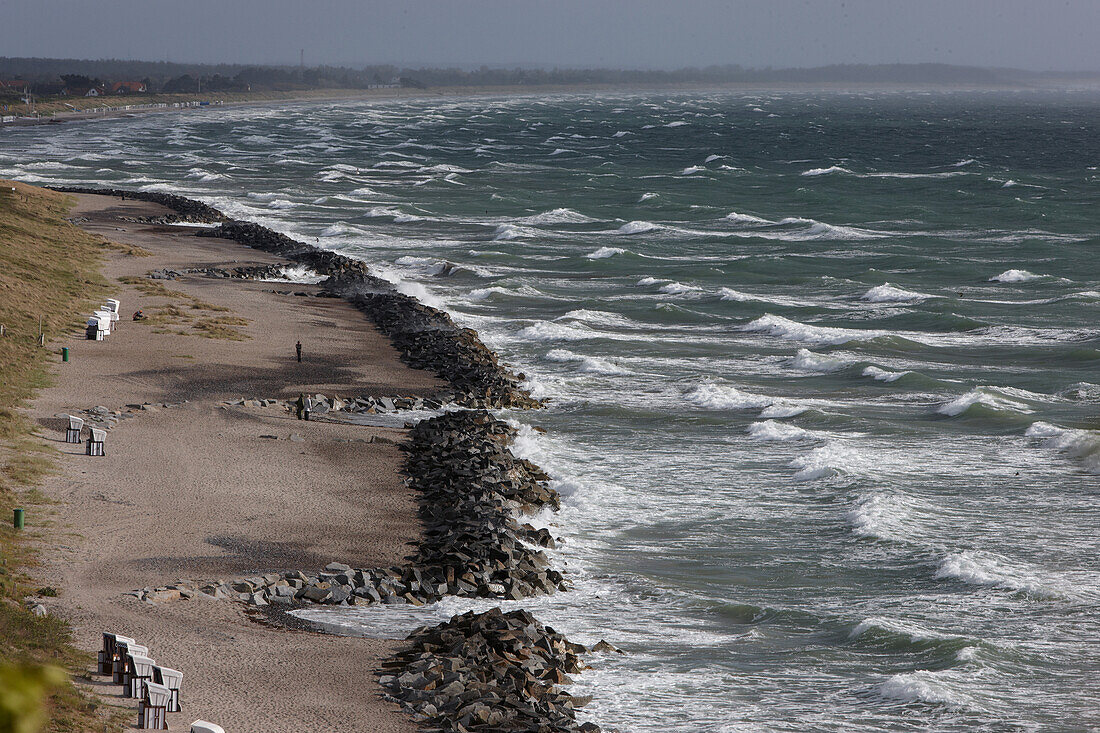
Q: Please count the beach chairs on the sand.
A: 12